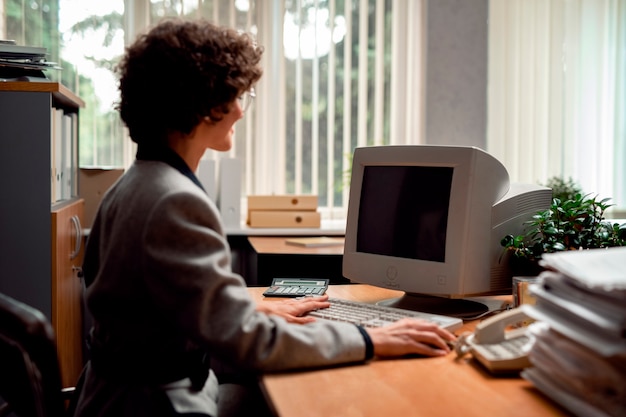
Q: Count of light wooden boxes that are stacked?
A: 2